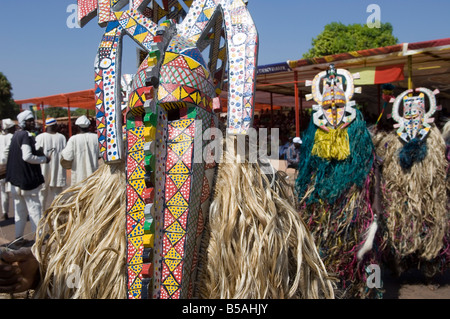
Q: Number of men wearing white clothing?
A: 4